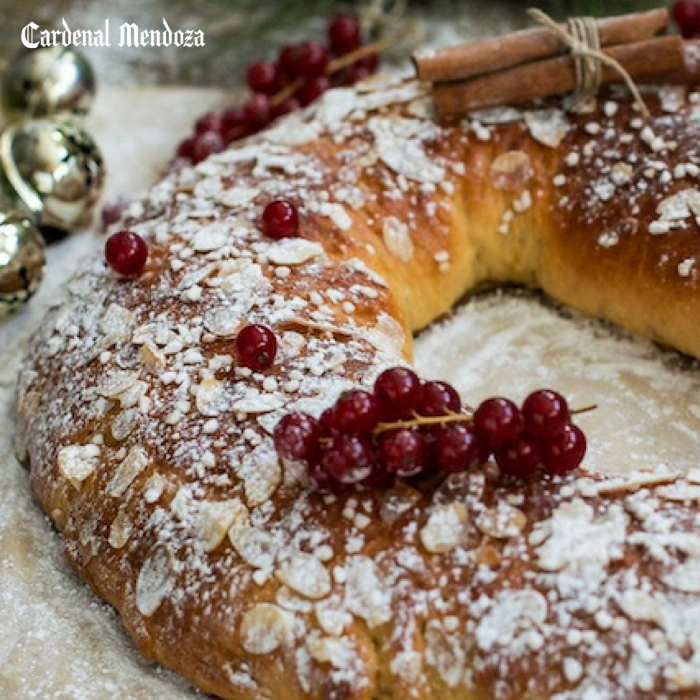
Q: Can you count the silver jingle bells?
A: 3